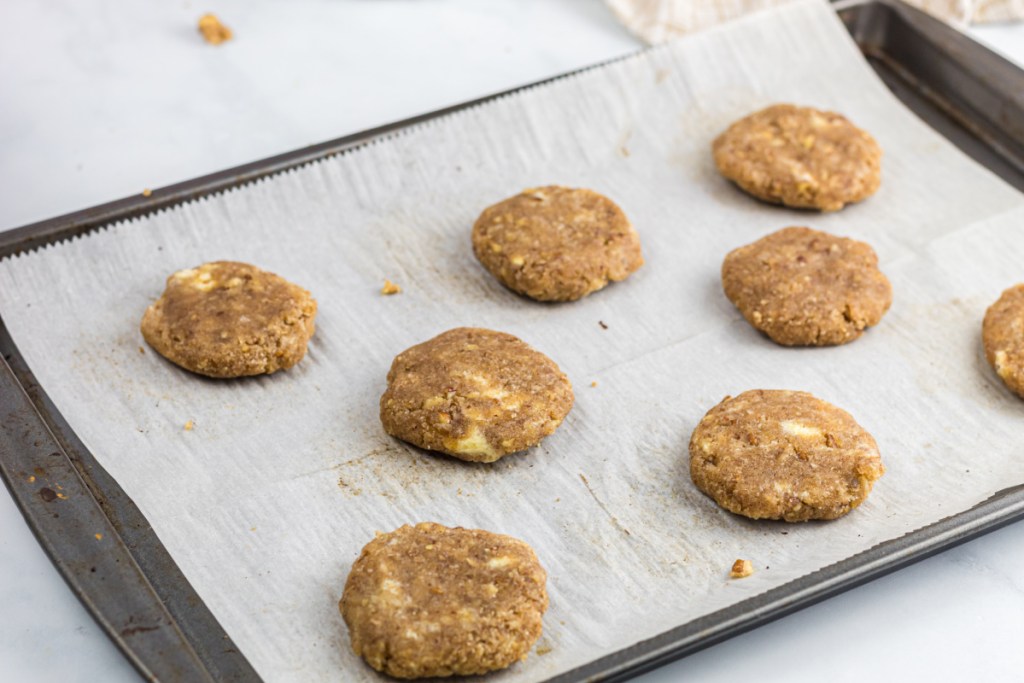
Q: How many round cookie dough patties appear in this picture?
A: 8